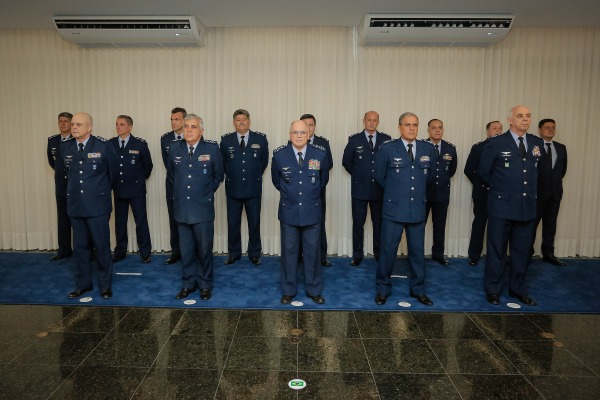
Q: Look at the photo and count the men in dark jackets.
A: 14